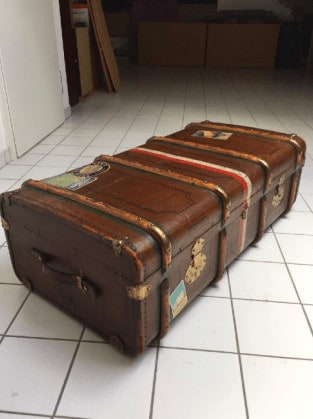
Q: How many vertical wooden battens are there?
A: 4